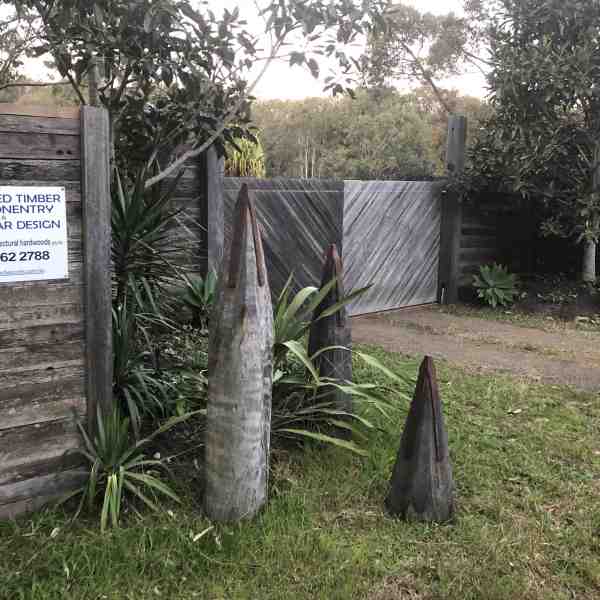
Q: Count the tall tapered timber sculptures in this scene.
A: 3